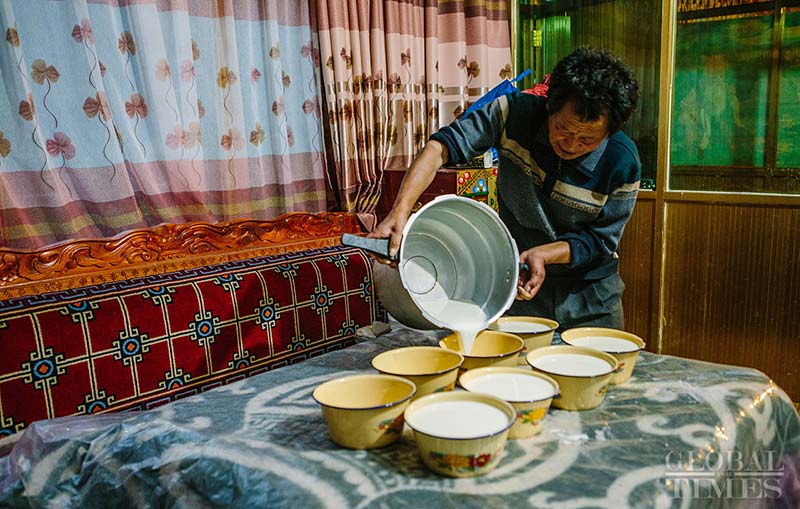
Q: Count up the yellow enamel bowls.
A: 8